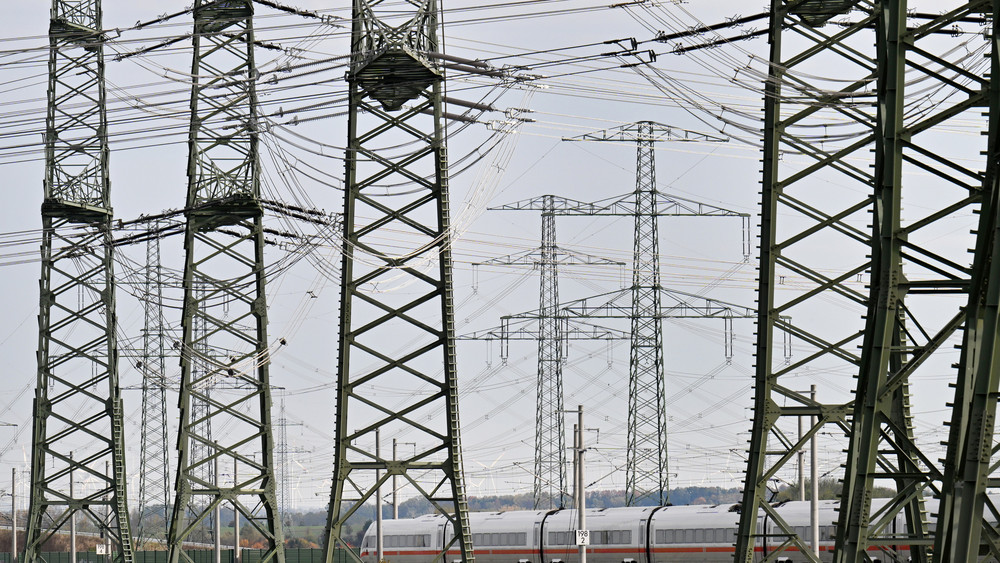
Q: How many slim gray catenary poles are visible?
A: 11